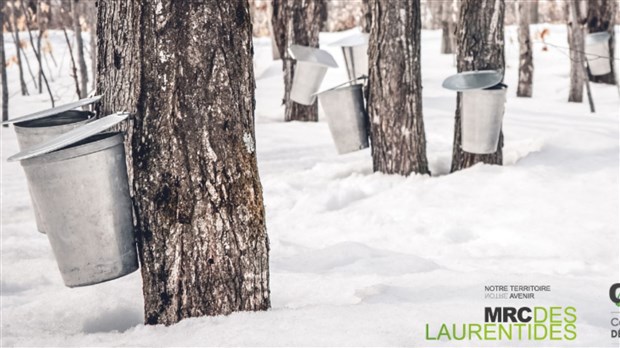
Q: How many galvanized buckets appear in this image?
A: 7